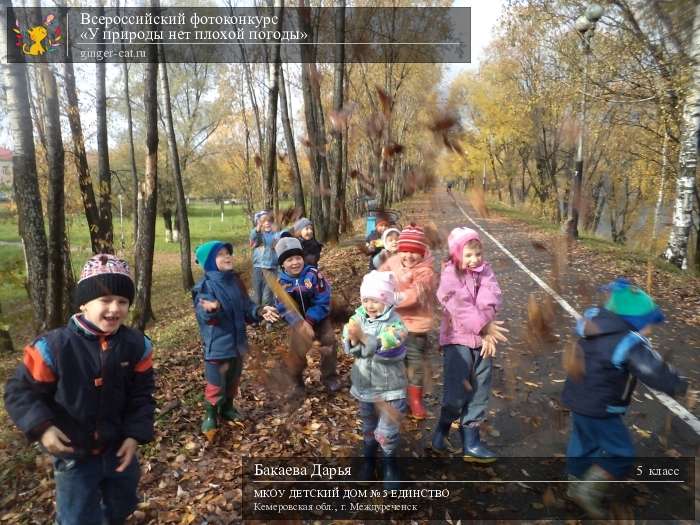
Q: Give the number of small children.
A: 11